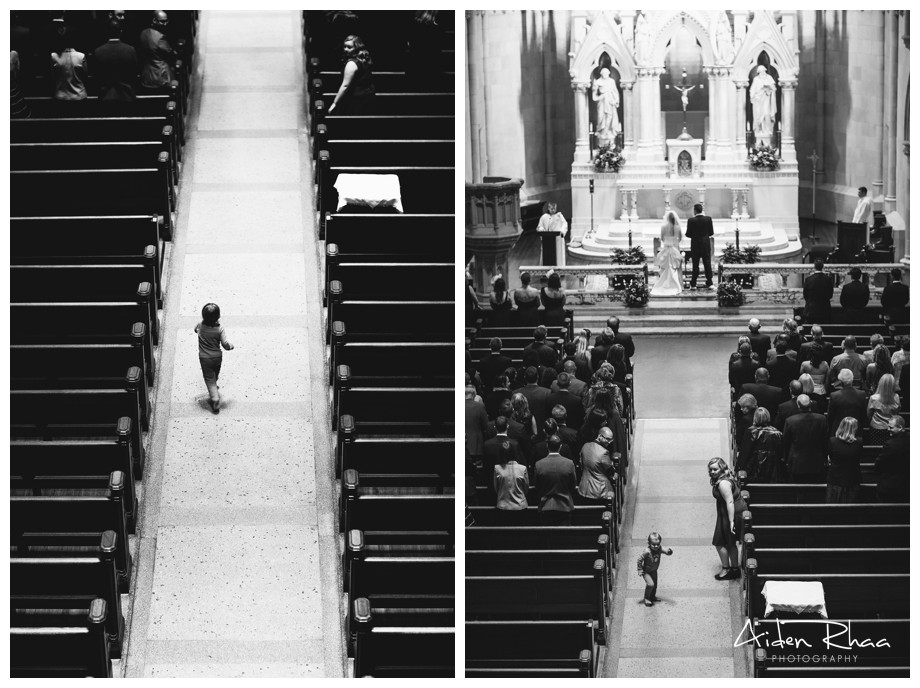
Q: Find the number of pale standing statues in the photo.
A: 2